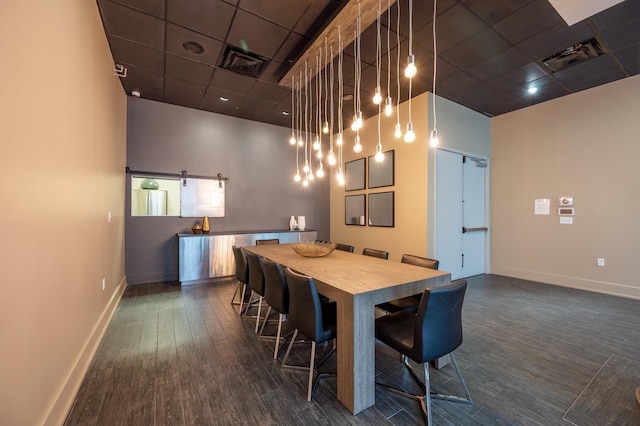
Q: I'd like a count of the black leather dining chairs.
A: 10